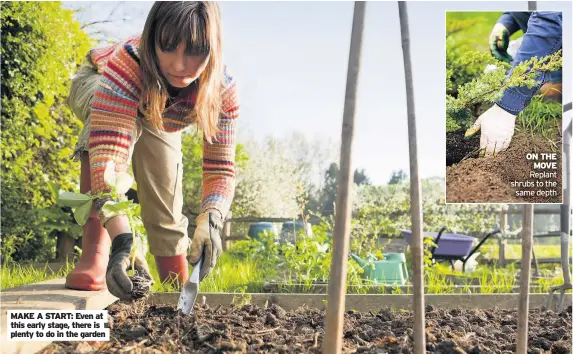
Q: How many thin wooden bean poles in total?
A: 3